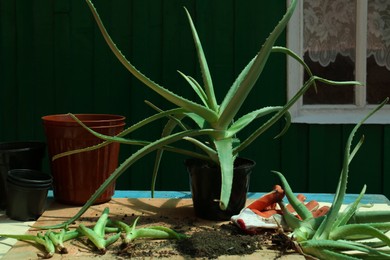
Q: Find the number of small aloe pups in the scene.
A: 4